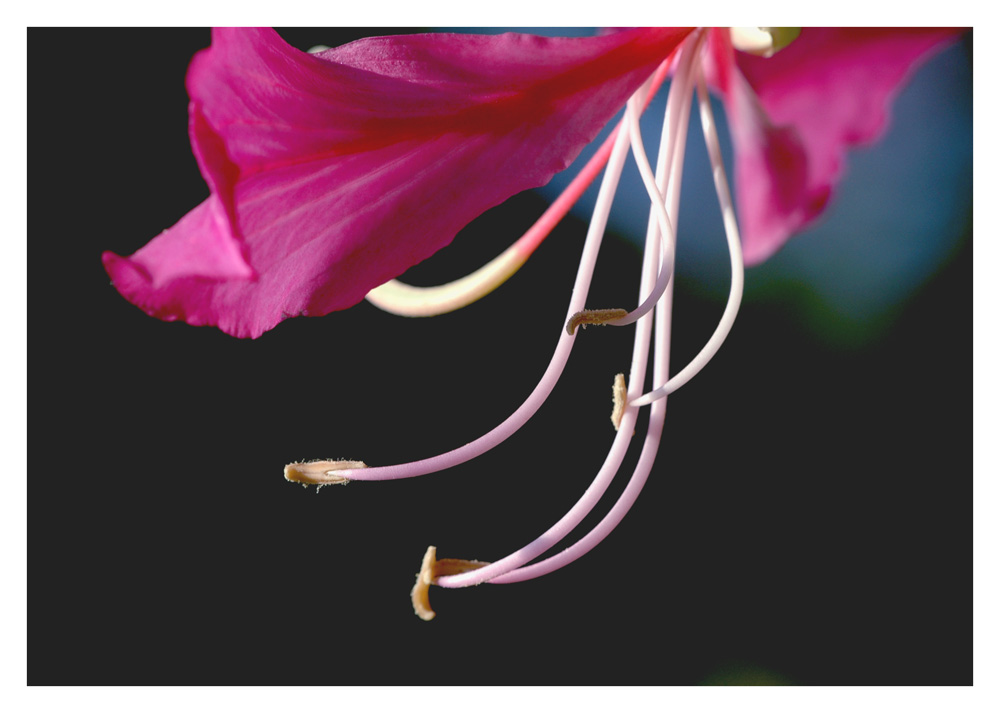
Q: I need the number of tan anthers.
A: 5